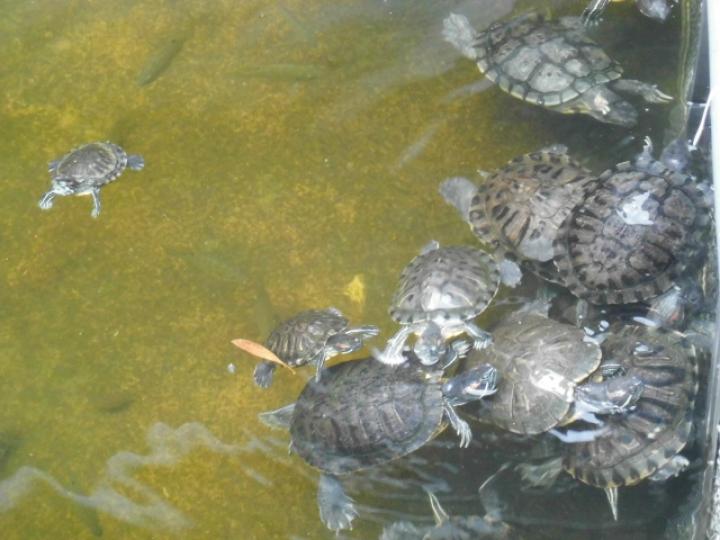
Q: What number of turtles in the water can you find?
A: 11